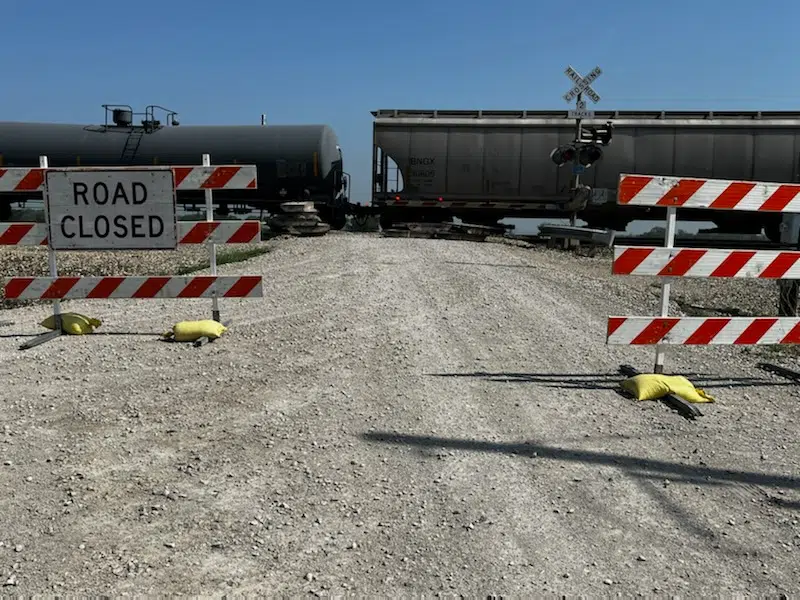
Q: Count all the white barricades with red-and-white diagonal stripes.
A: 2